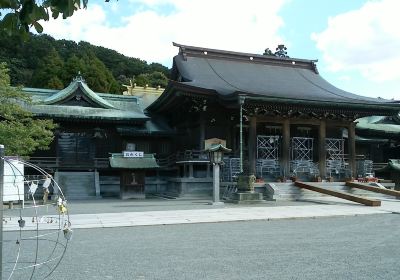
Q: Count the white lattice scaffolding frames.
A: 3